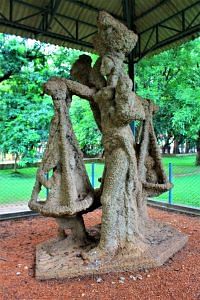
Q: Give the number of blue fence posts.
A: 3